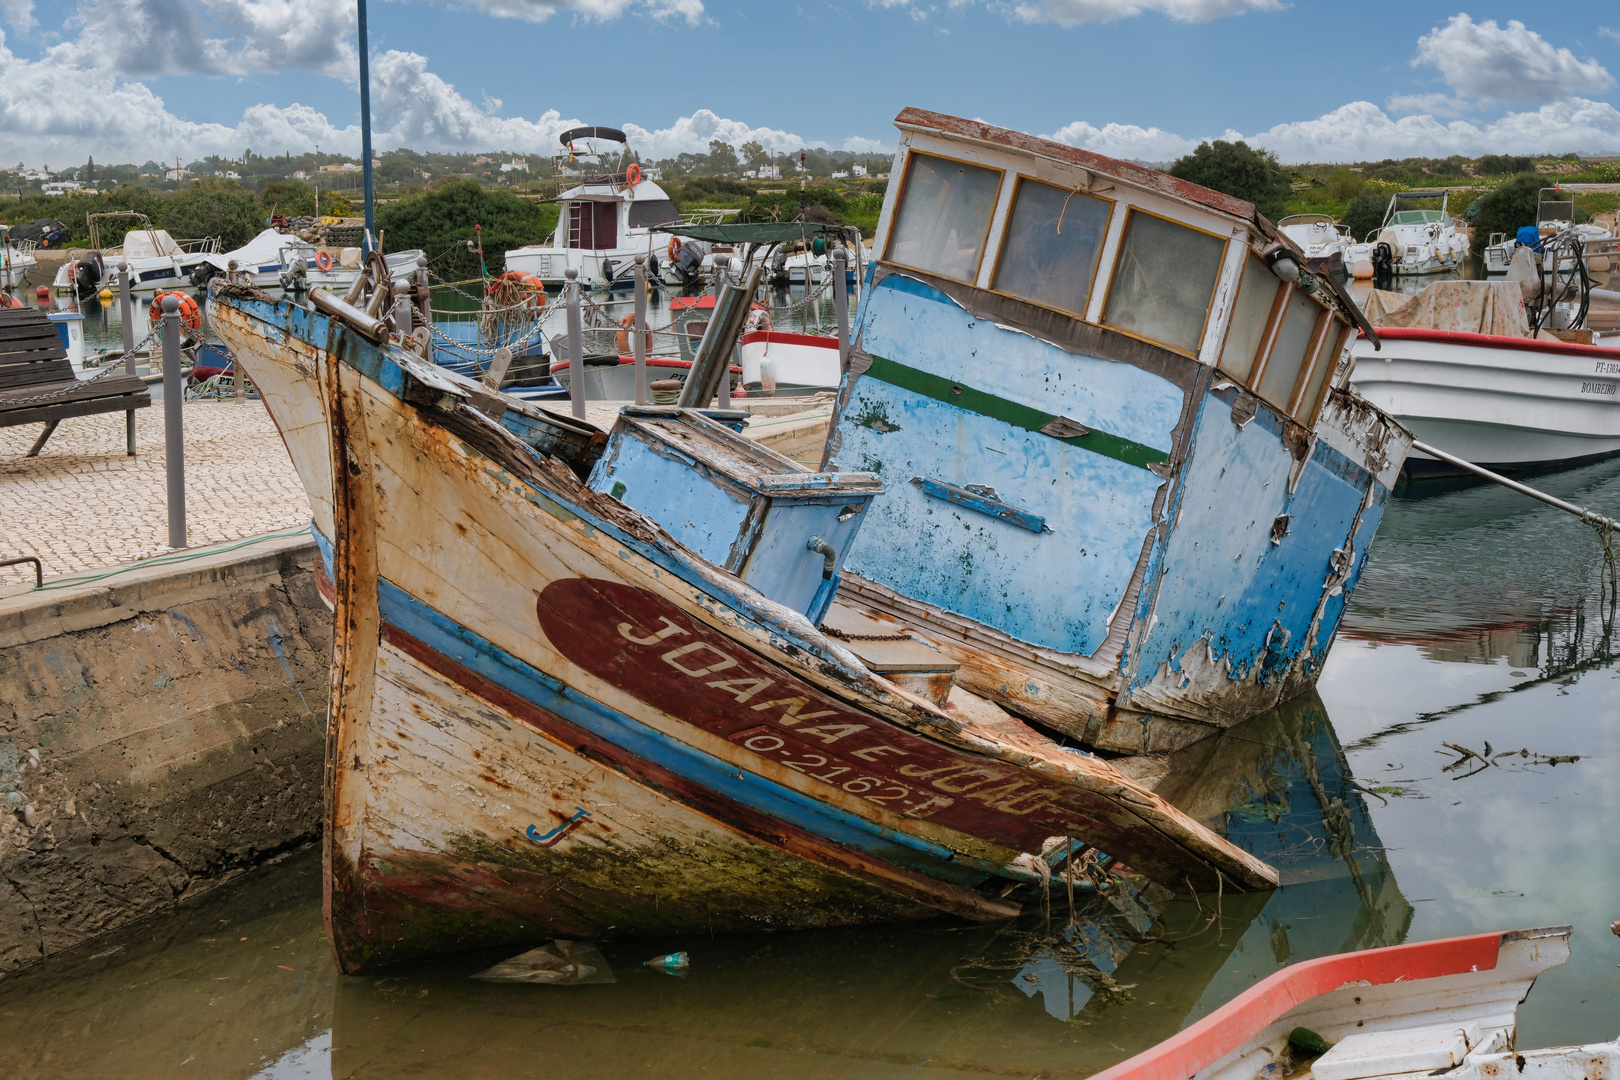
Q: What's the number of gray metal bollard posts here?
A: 9